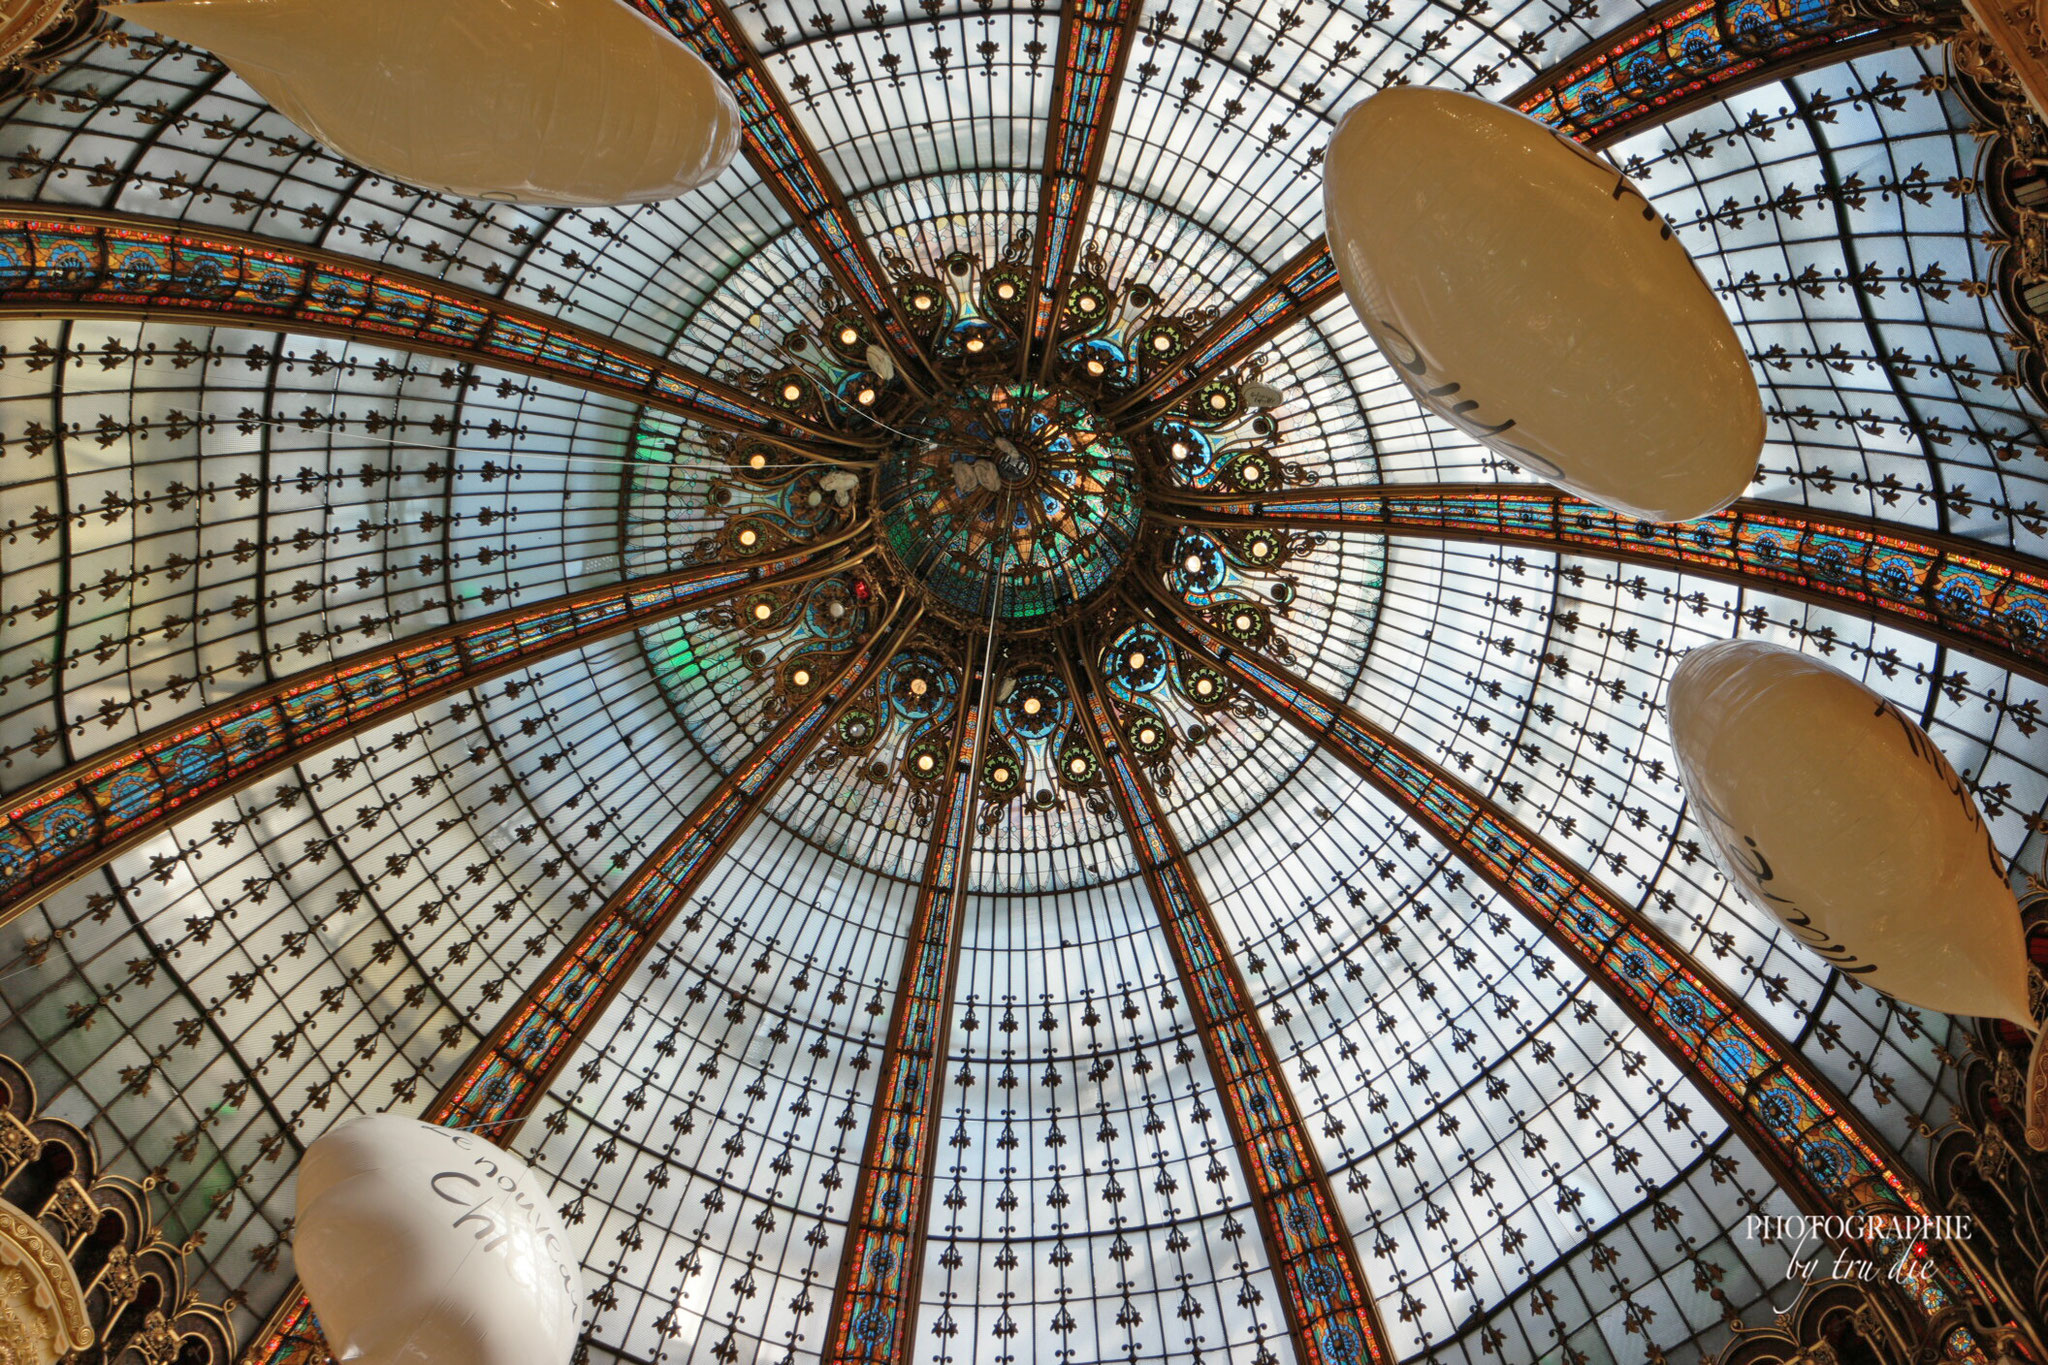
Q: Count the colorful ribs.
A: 10